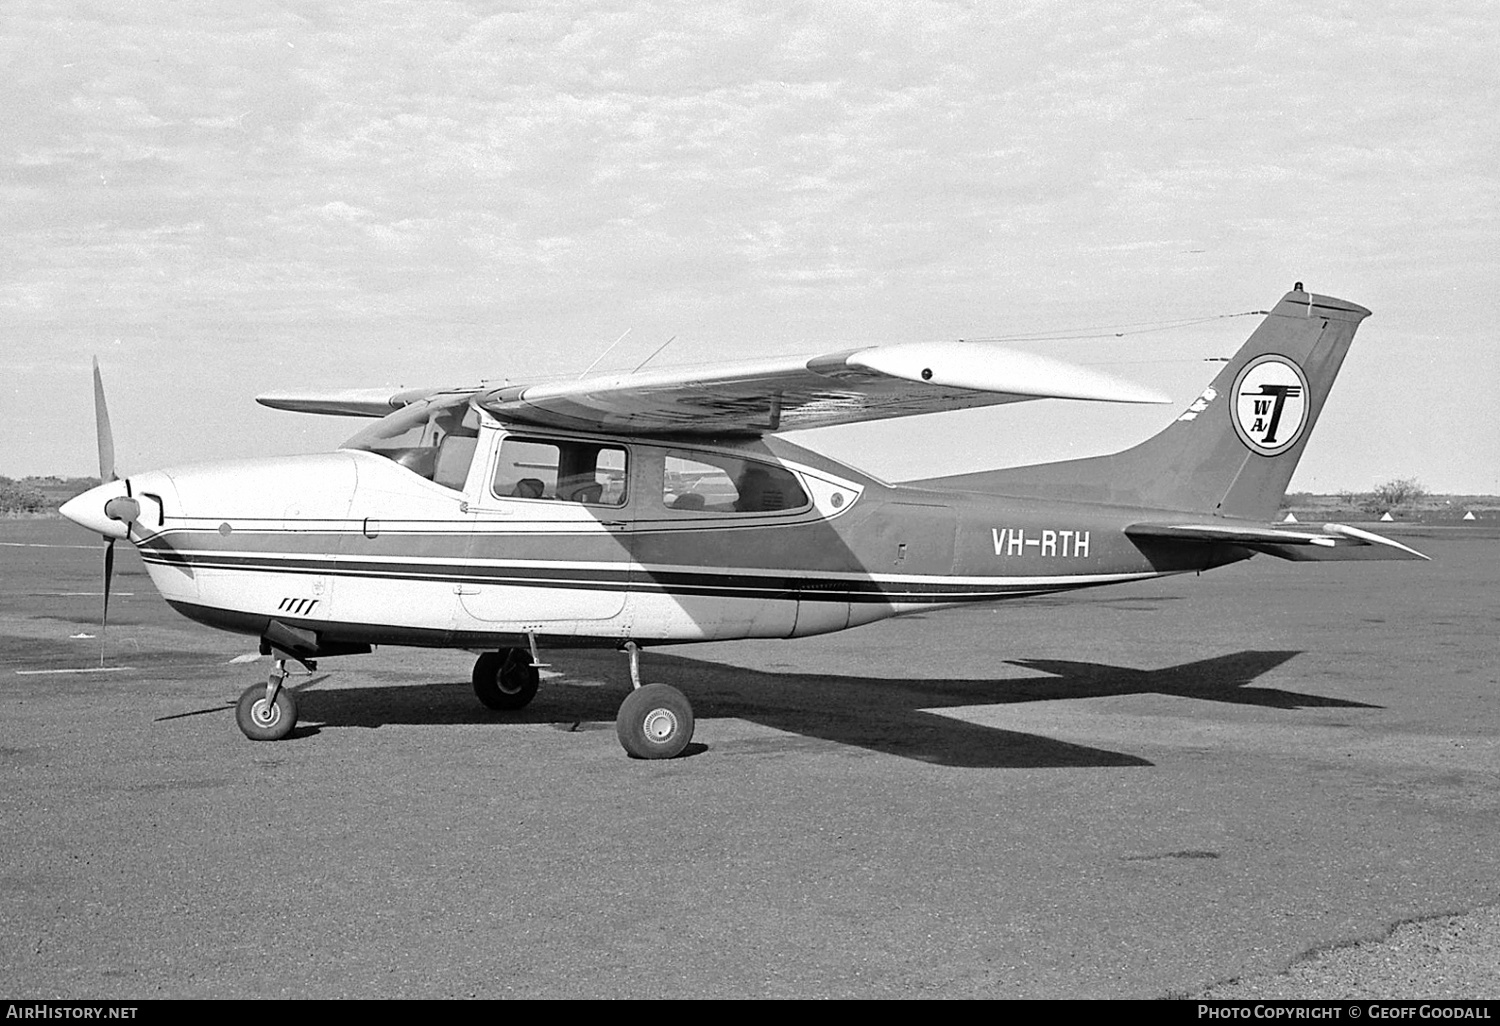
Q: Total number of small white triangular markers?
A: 3